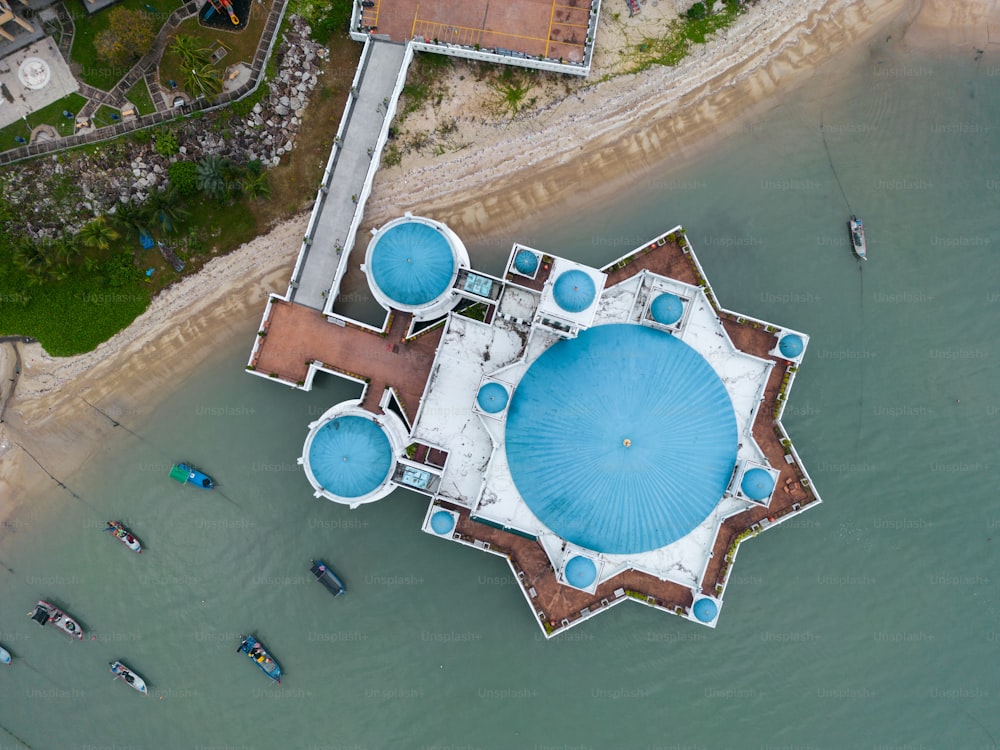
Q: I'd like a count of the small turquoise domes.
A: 9